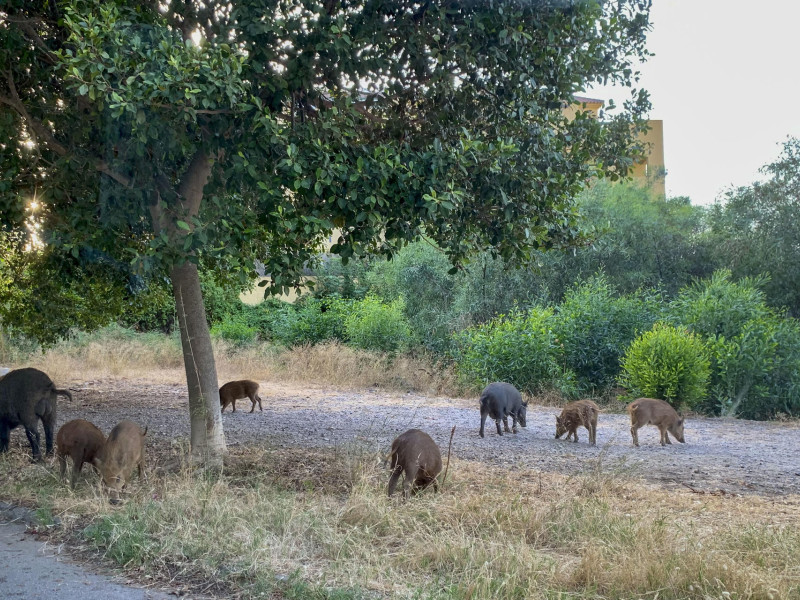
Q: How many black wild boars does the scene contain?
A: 2